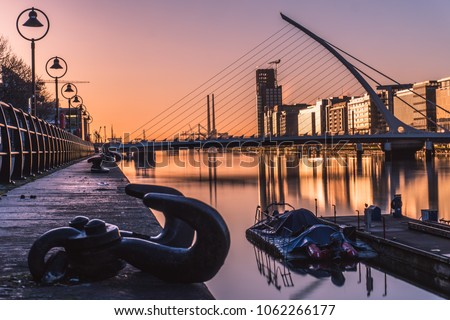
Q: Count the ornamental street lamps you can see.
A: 7